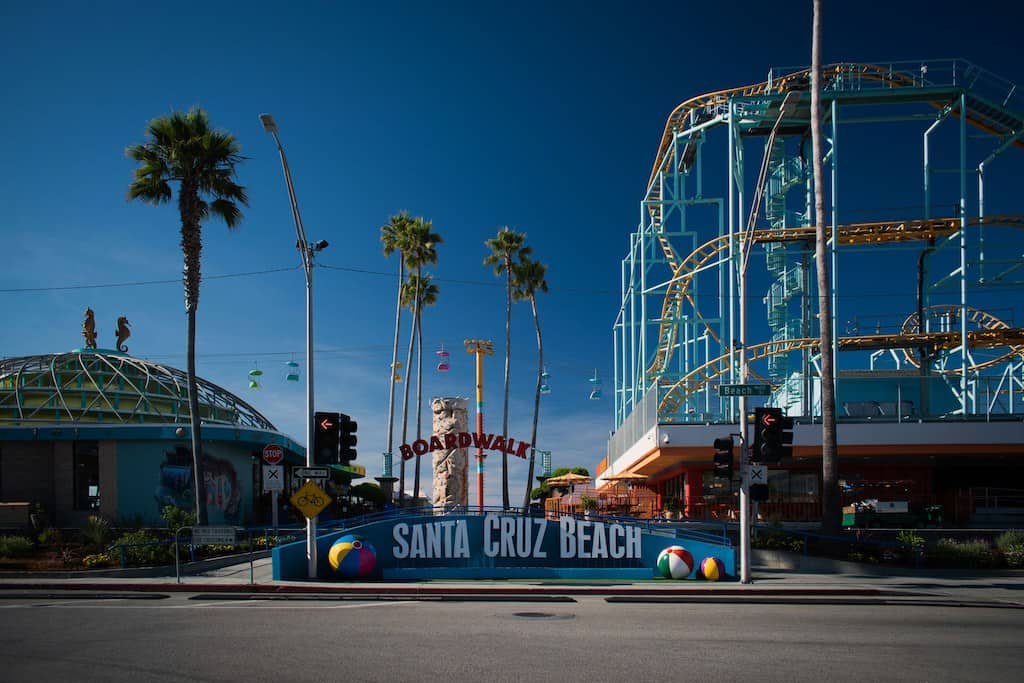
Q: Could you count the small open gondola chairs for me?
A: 6